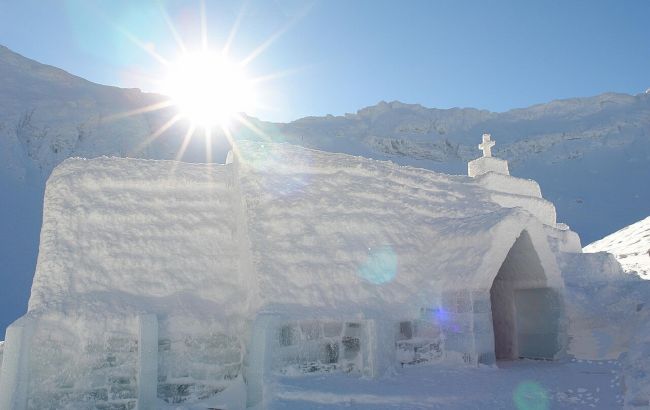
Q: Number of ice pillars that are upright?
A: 4